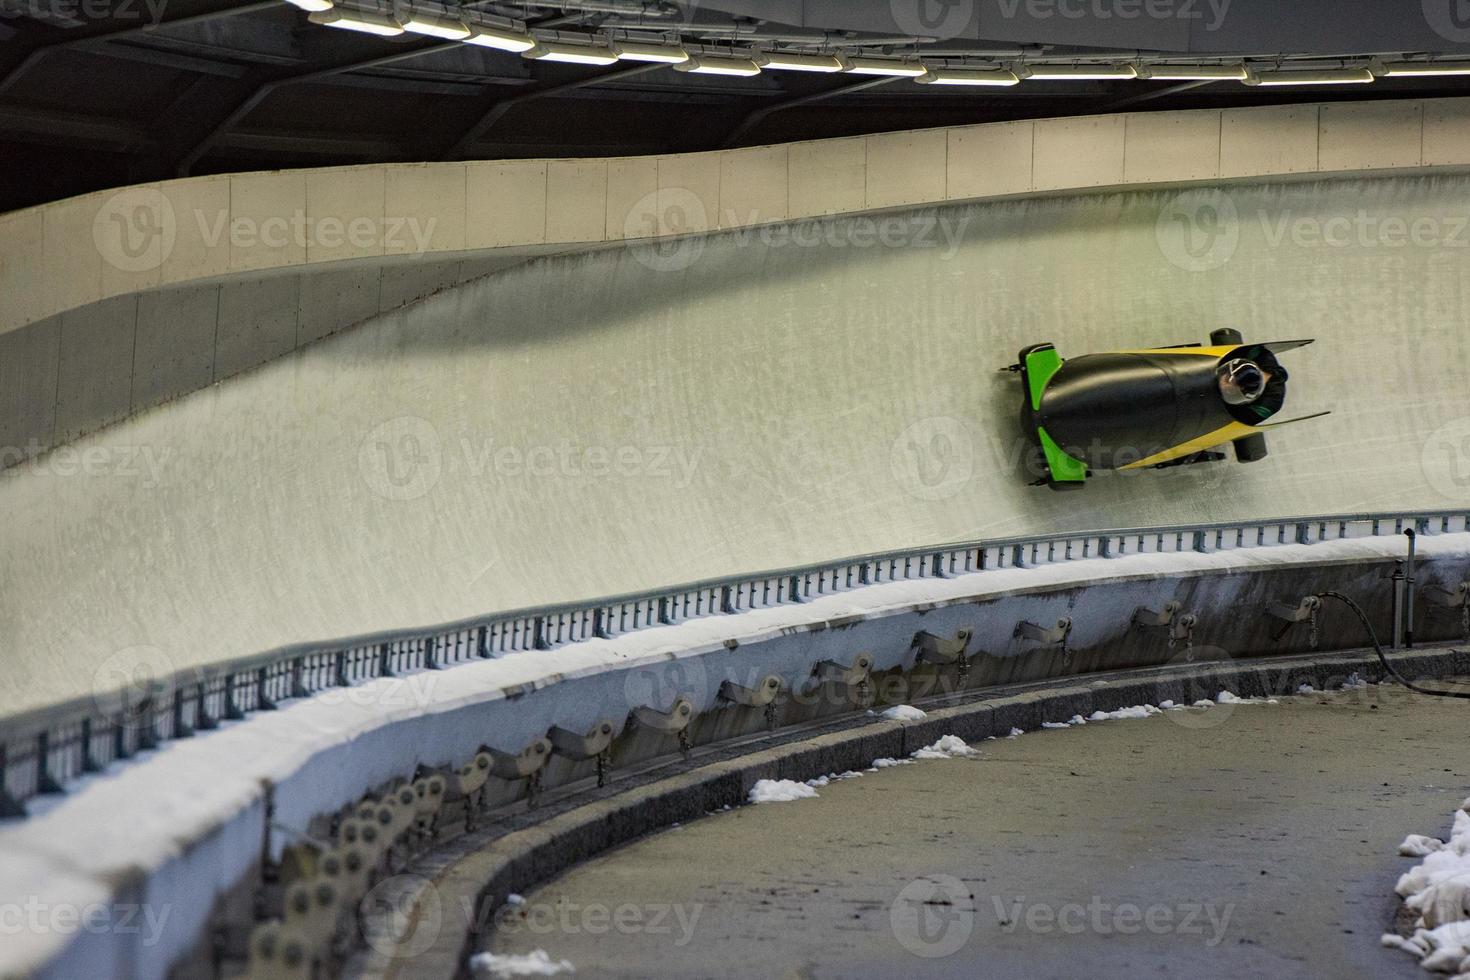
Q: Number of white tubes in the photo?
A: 14